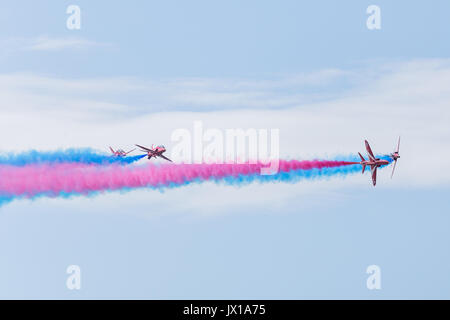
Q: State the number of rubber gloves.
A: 0